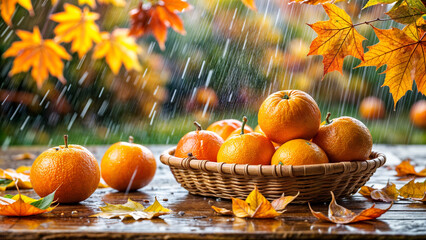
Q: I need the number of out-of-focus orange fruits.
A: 3